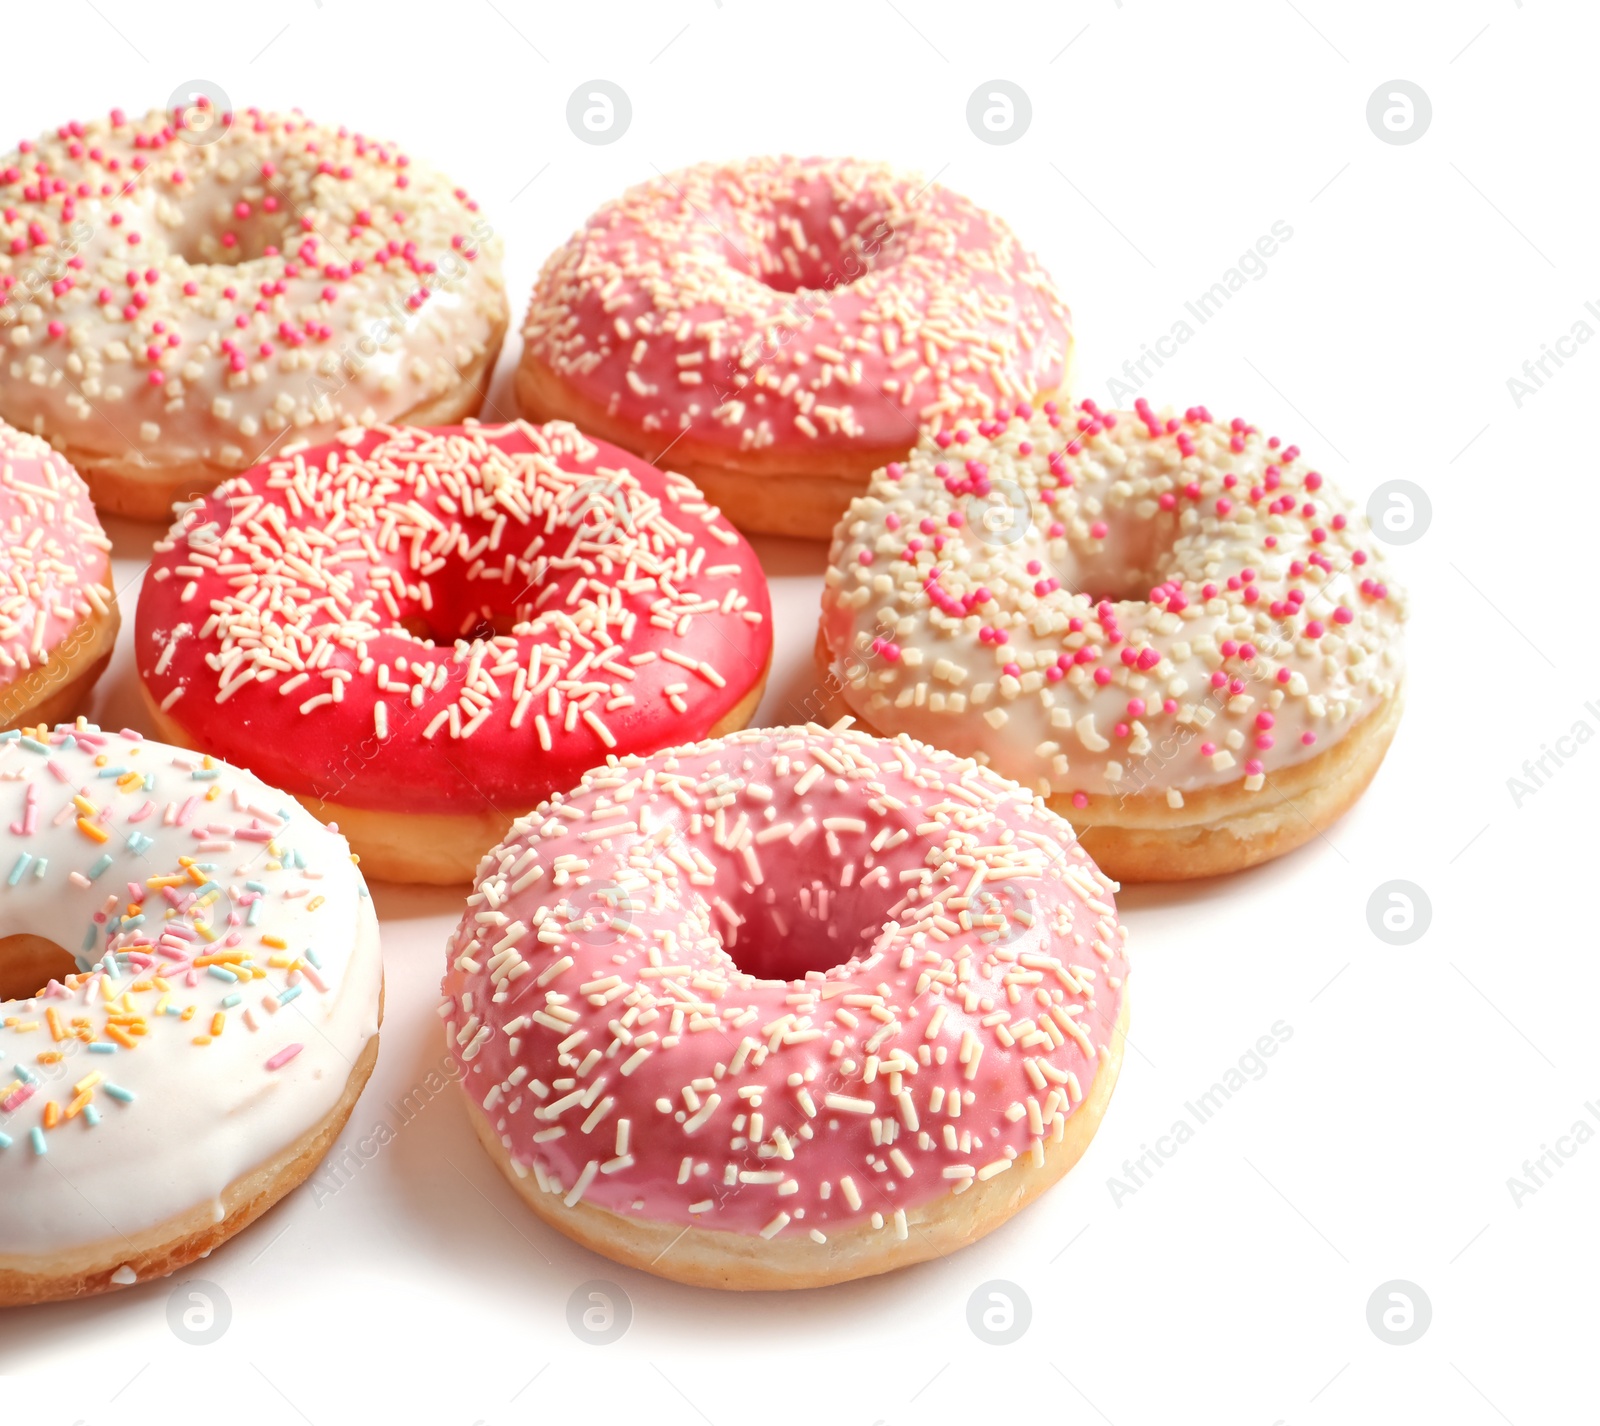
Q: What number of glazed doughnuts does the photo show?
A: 7